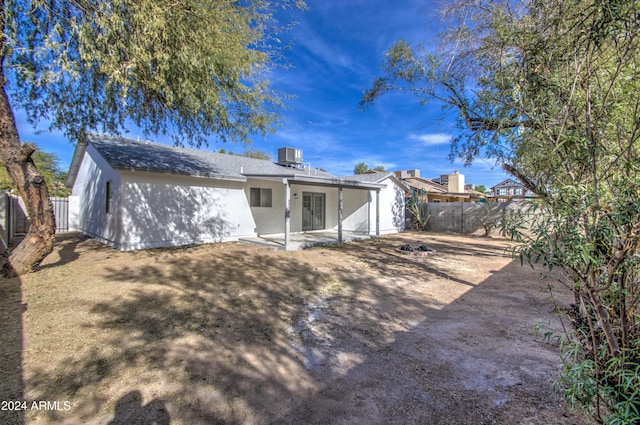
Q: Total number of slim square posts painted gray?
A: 3